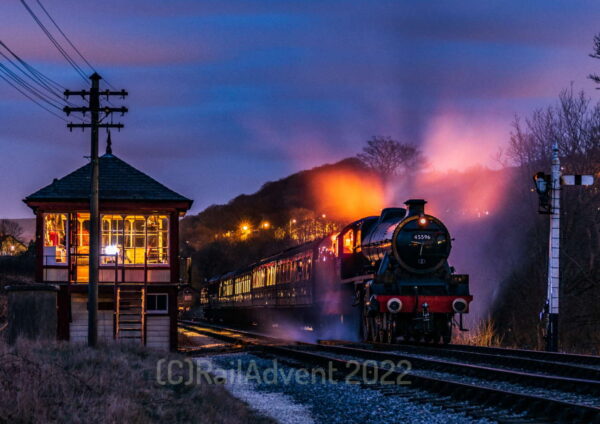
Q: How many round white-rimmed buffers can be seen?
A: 2